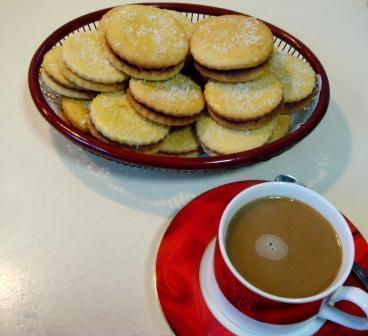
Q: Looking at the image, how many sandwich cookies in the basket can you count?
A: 13